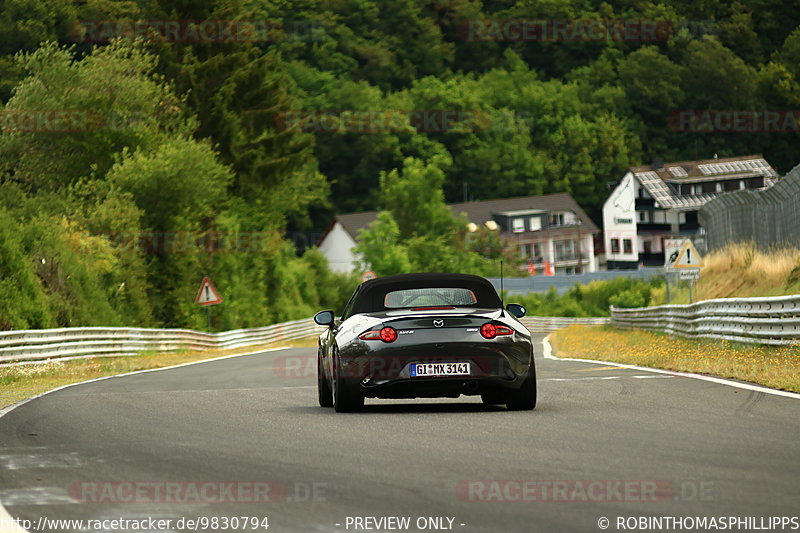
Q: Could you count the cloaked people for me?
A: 0